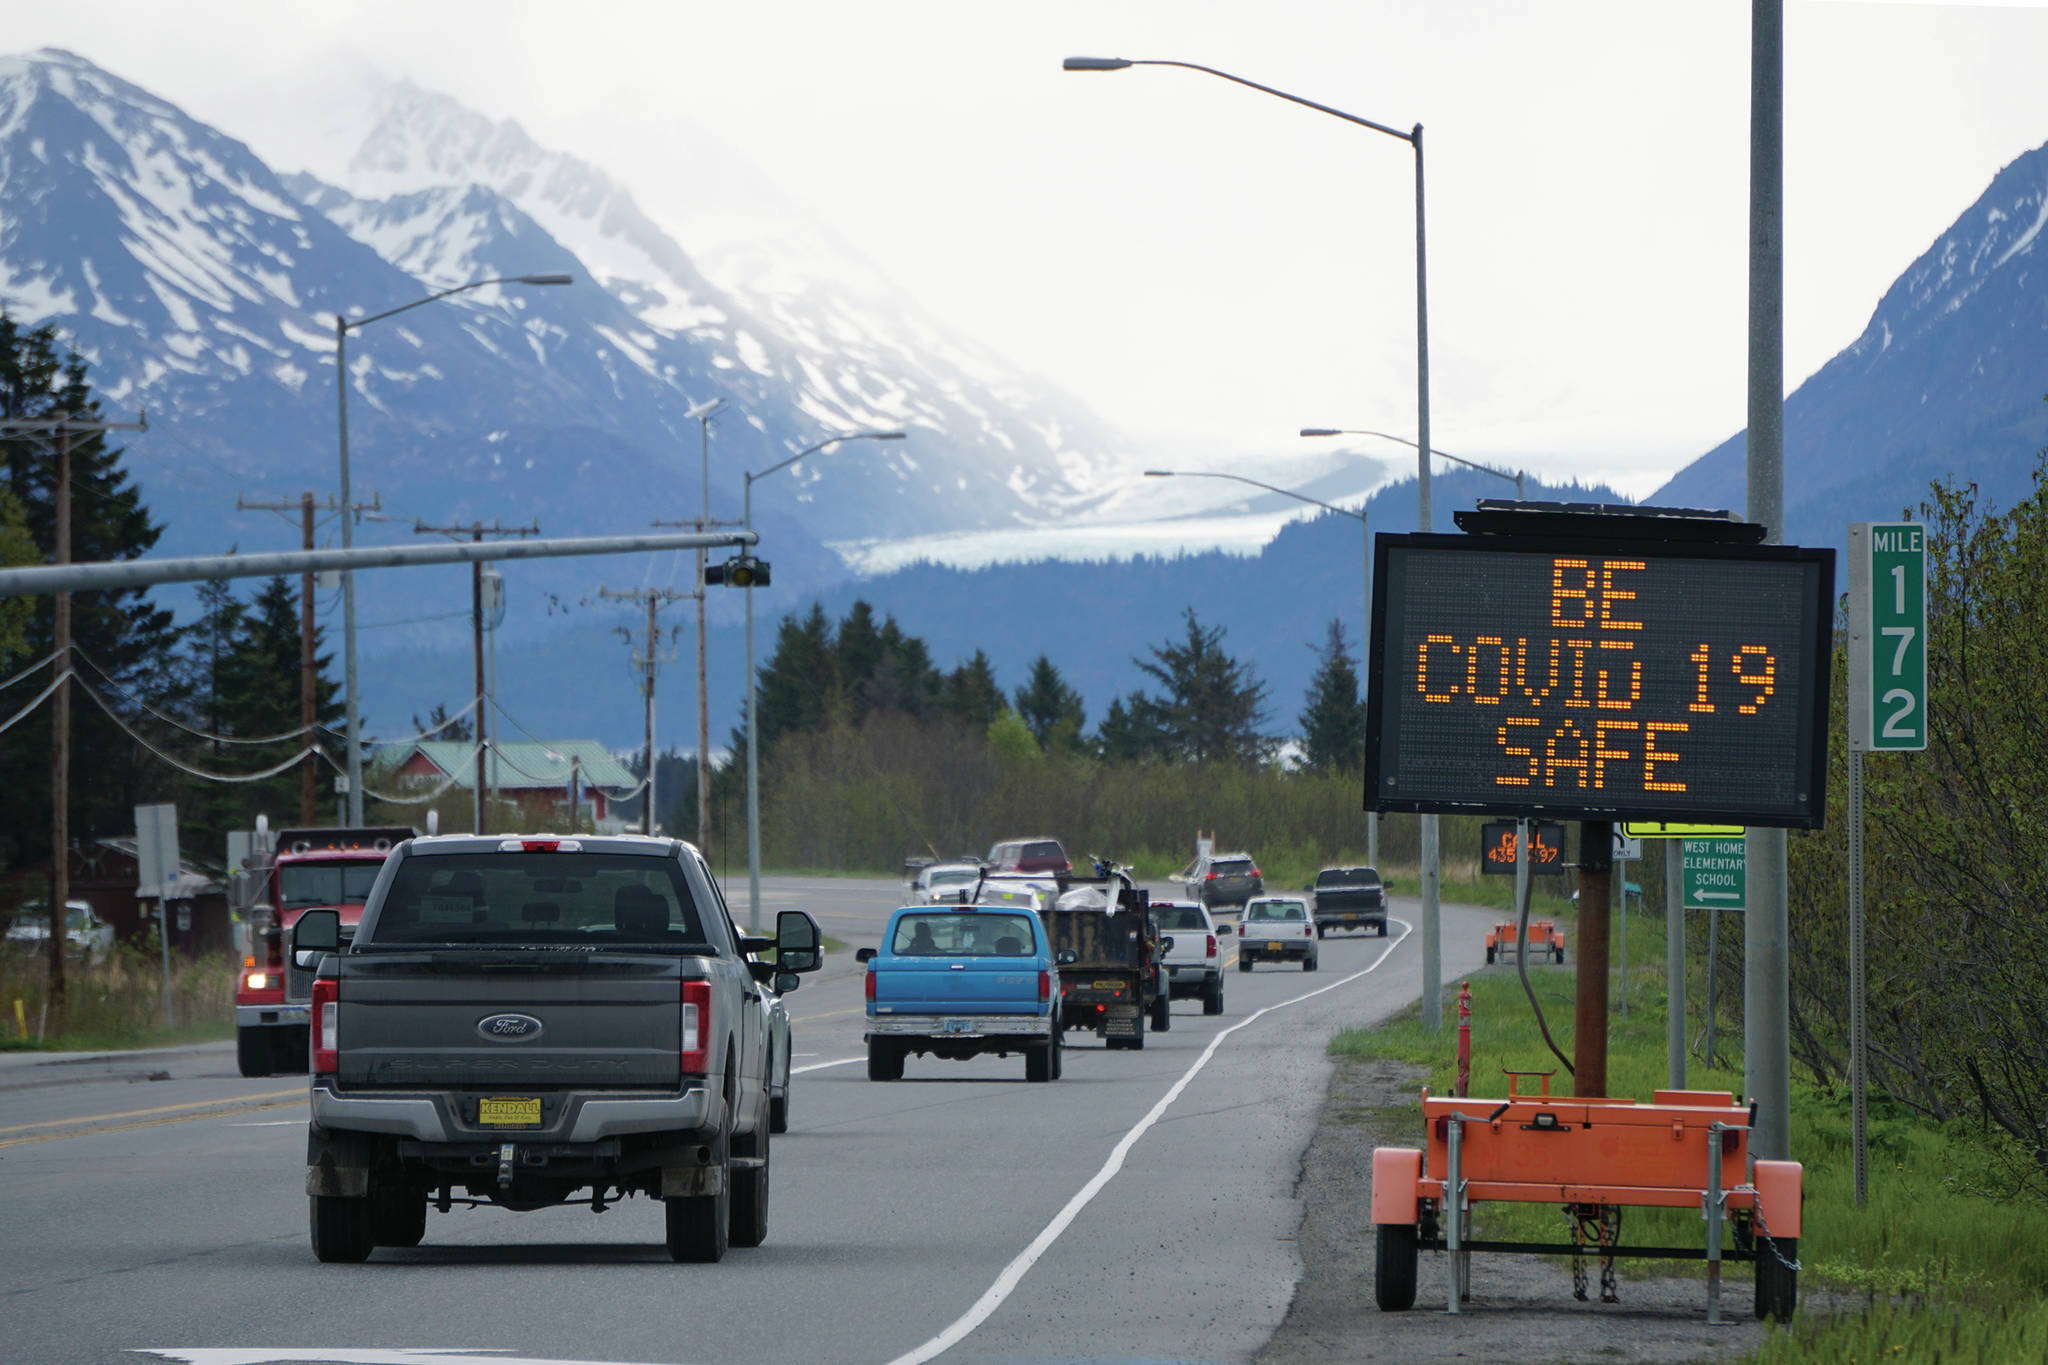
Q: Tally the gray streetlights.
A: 5